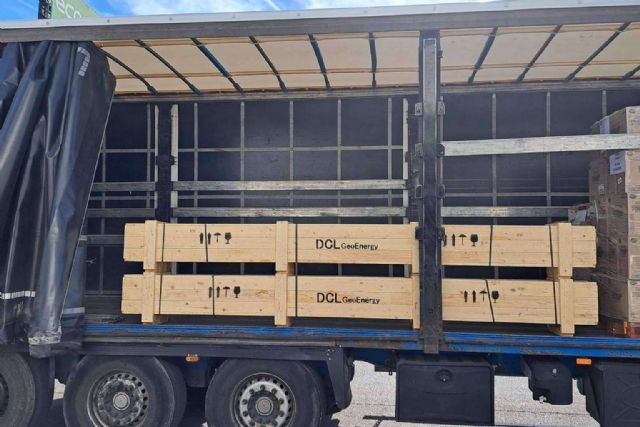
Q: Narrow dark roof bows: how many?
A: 10